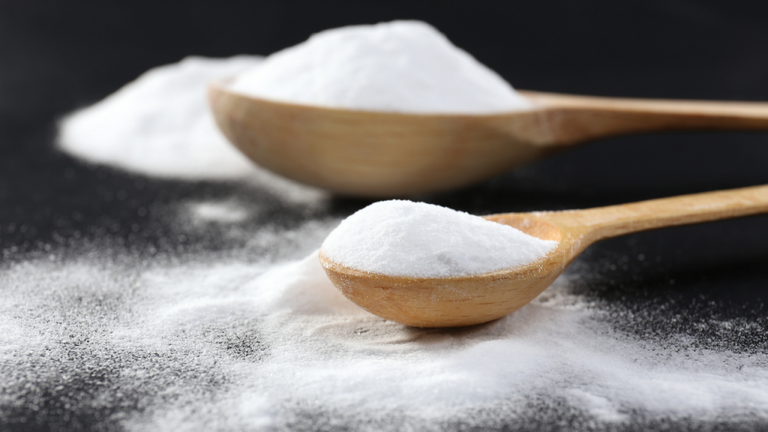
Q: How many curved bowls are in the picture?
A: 2